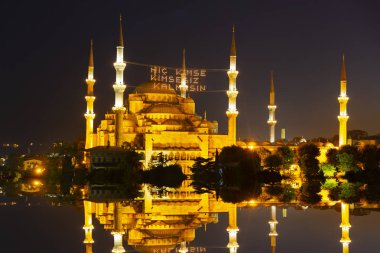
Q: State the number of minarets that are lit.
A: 6